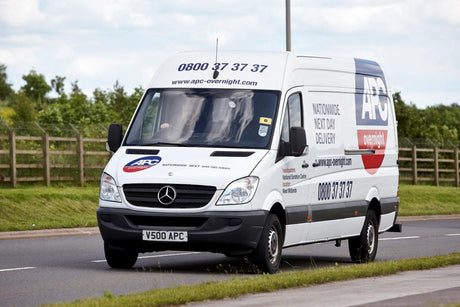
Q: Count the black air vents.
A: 2